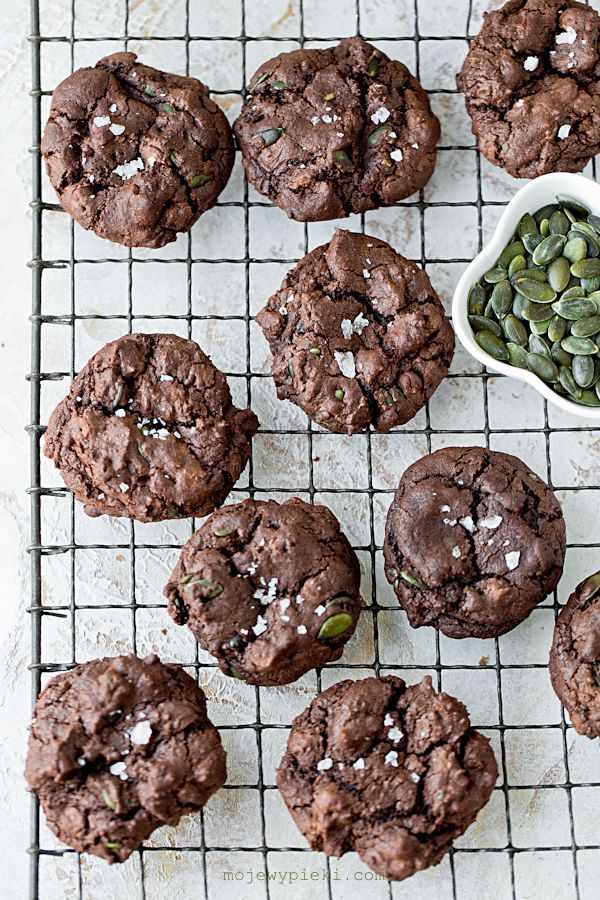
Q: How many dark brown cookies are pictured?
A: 10